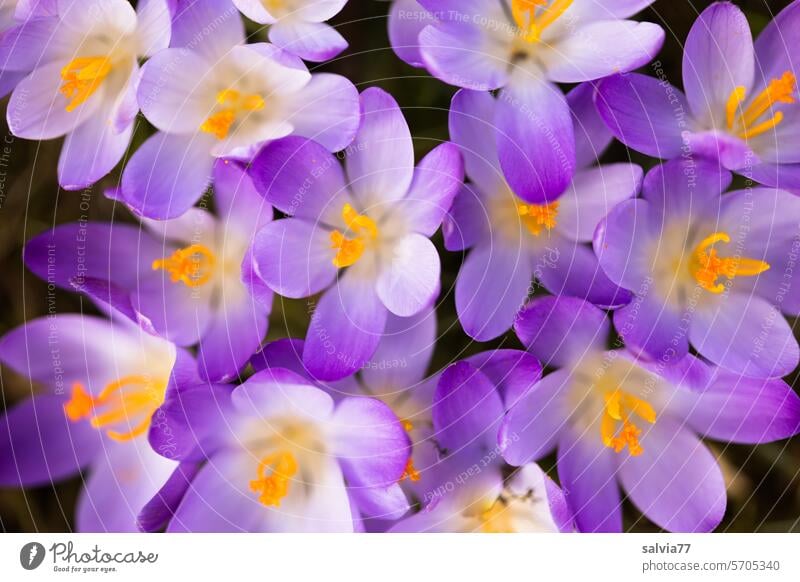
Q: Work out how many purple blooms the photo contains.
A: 14